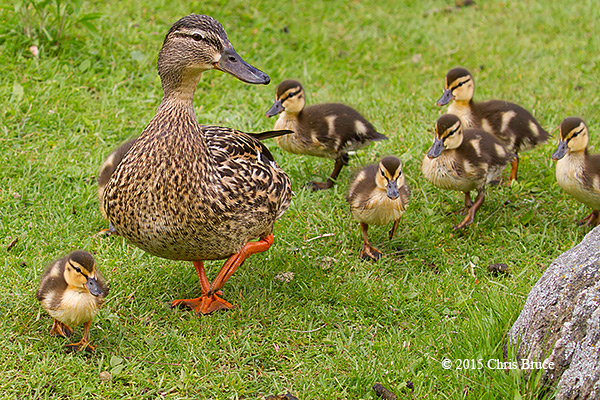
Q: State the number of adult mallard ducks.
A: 1